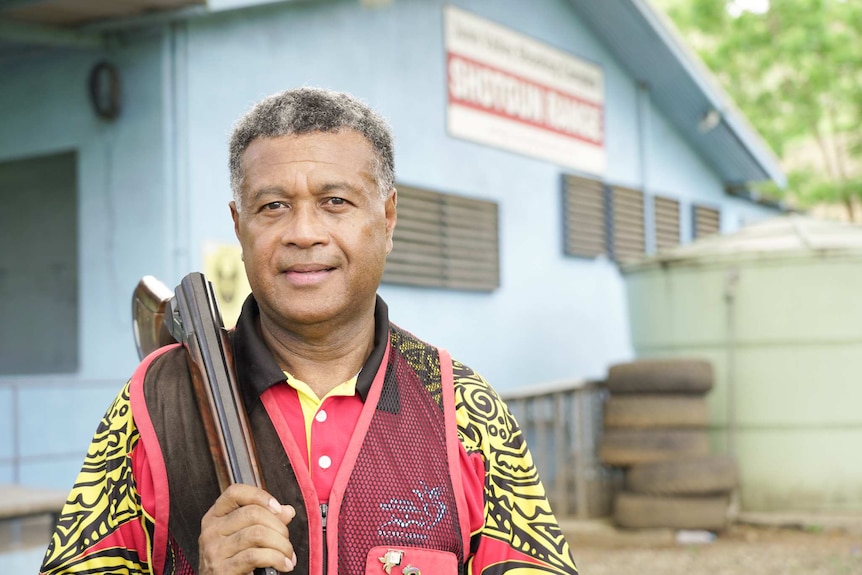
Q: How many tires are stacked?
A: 5